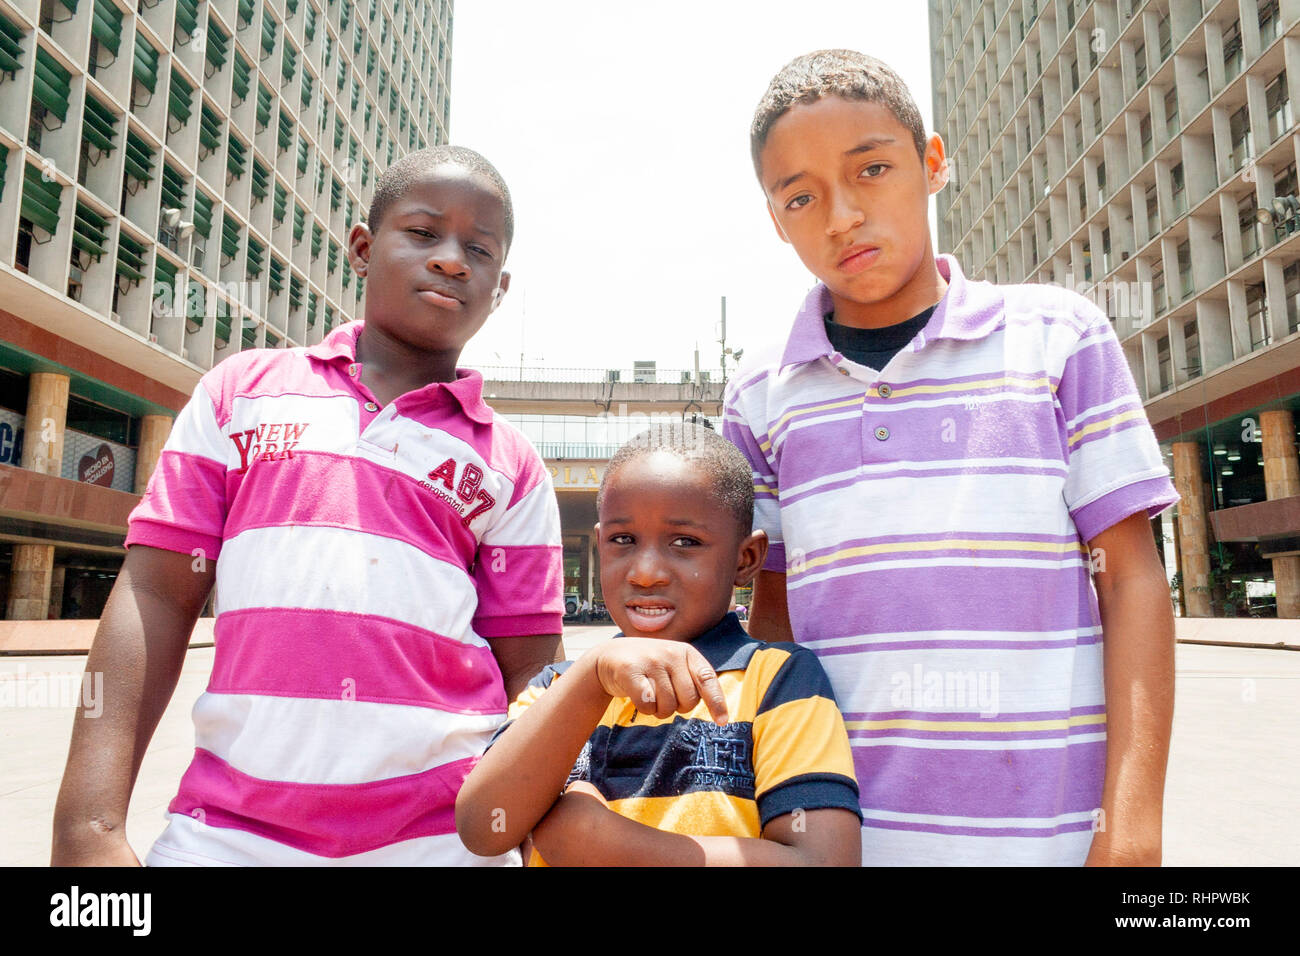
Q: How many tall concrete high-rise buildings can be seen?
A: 2